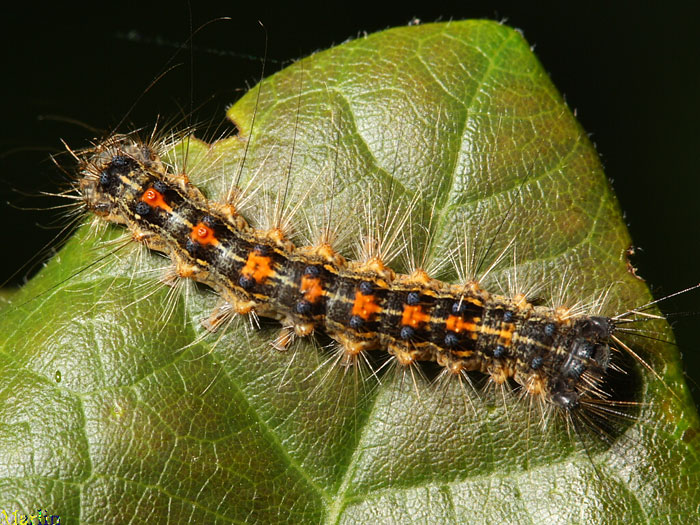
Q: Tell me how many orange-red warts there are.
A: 7